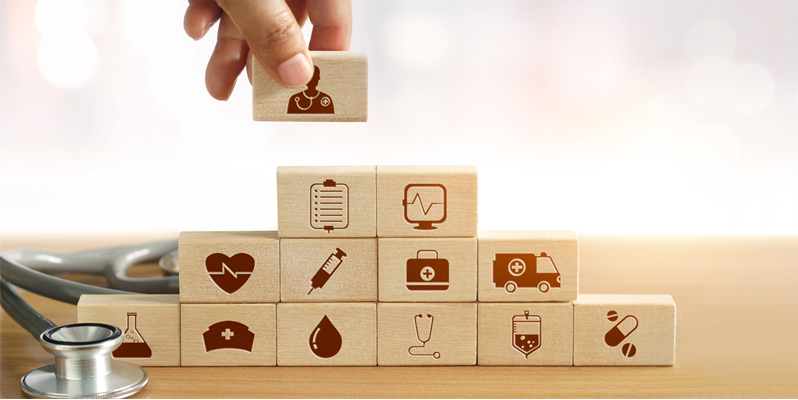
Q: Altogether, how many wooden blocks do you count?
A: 13